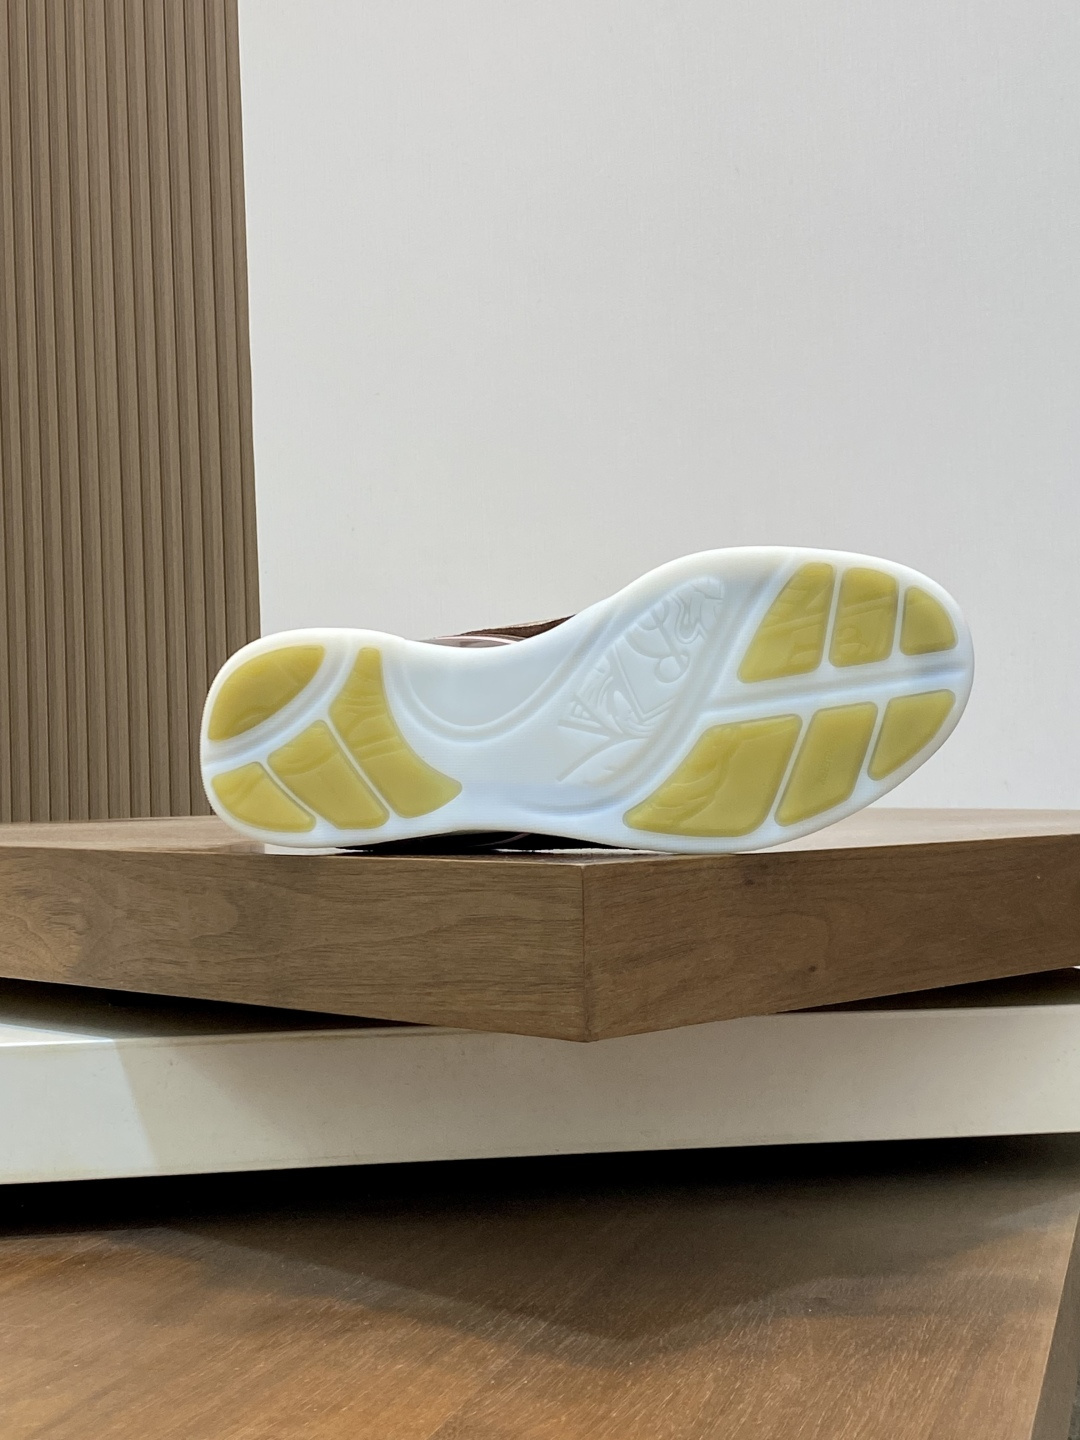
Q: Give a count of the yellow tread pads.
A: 10